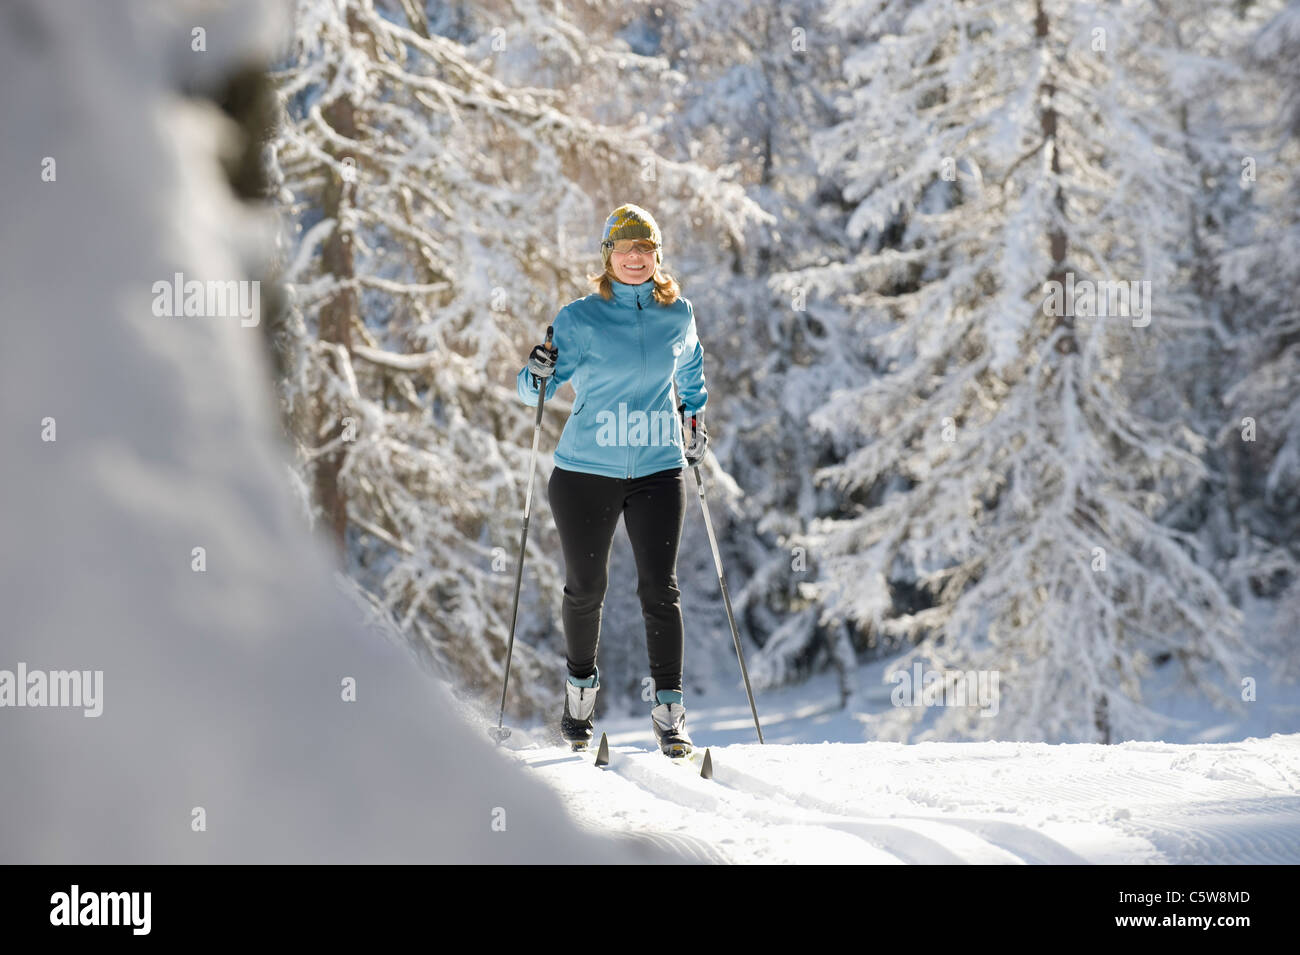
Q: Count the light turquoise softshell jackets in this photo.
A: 1